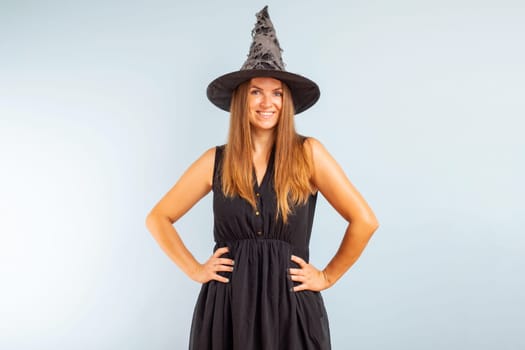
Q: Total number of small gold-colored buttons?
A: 3